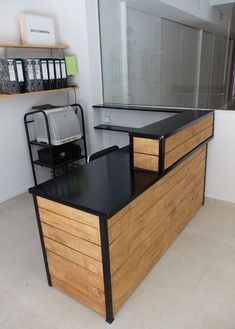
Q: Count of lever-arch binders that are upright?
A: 8